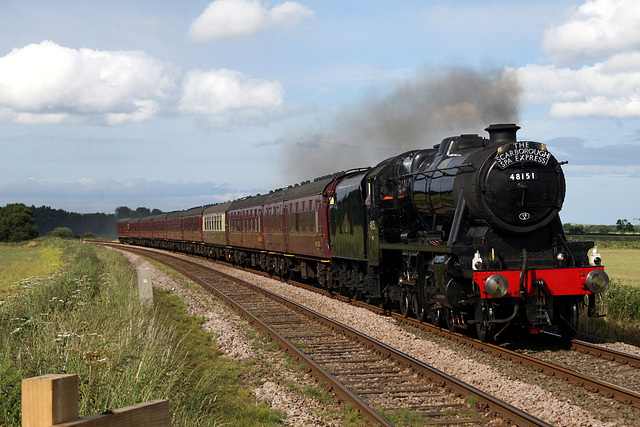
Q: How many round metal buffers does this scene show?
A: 2